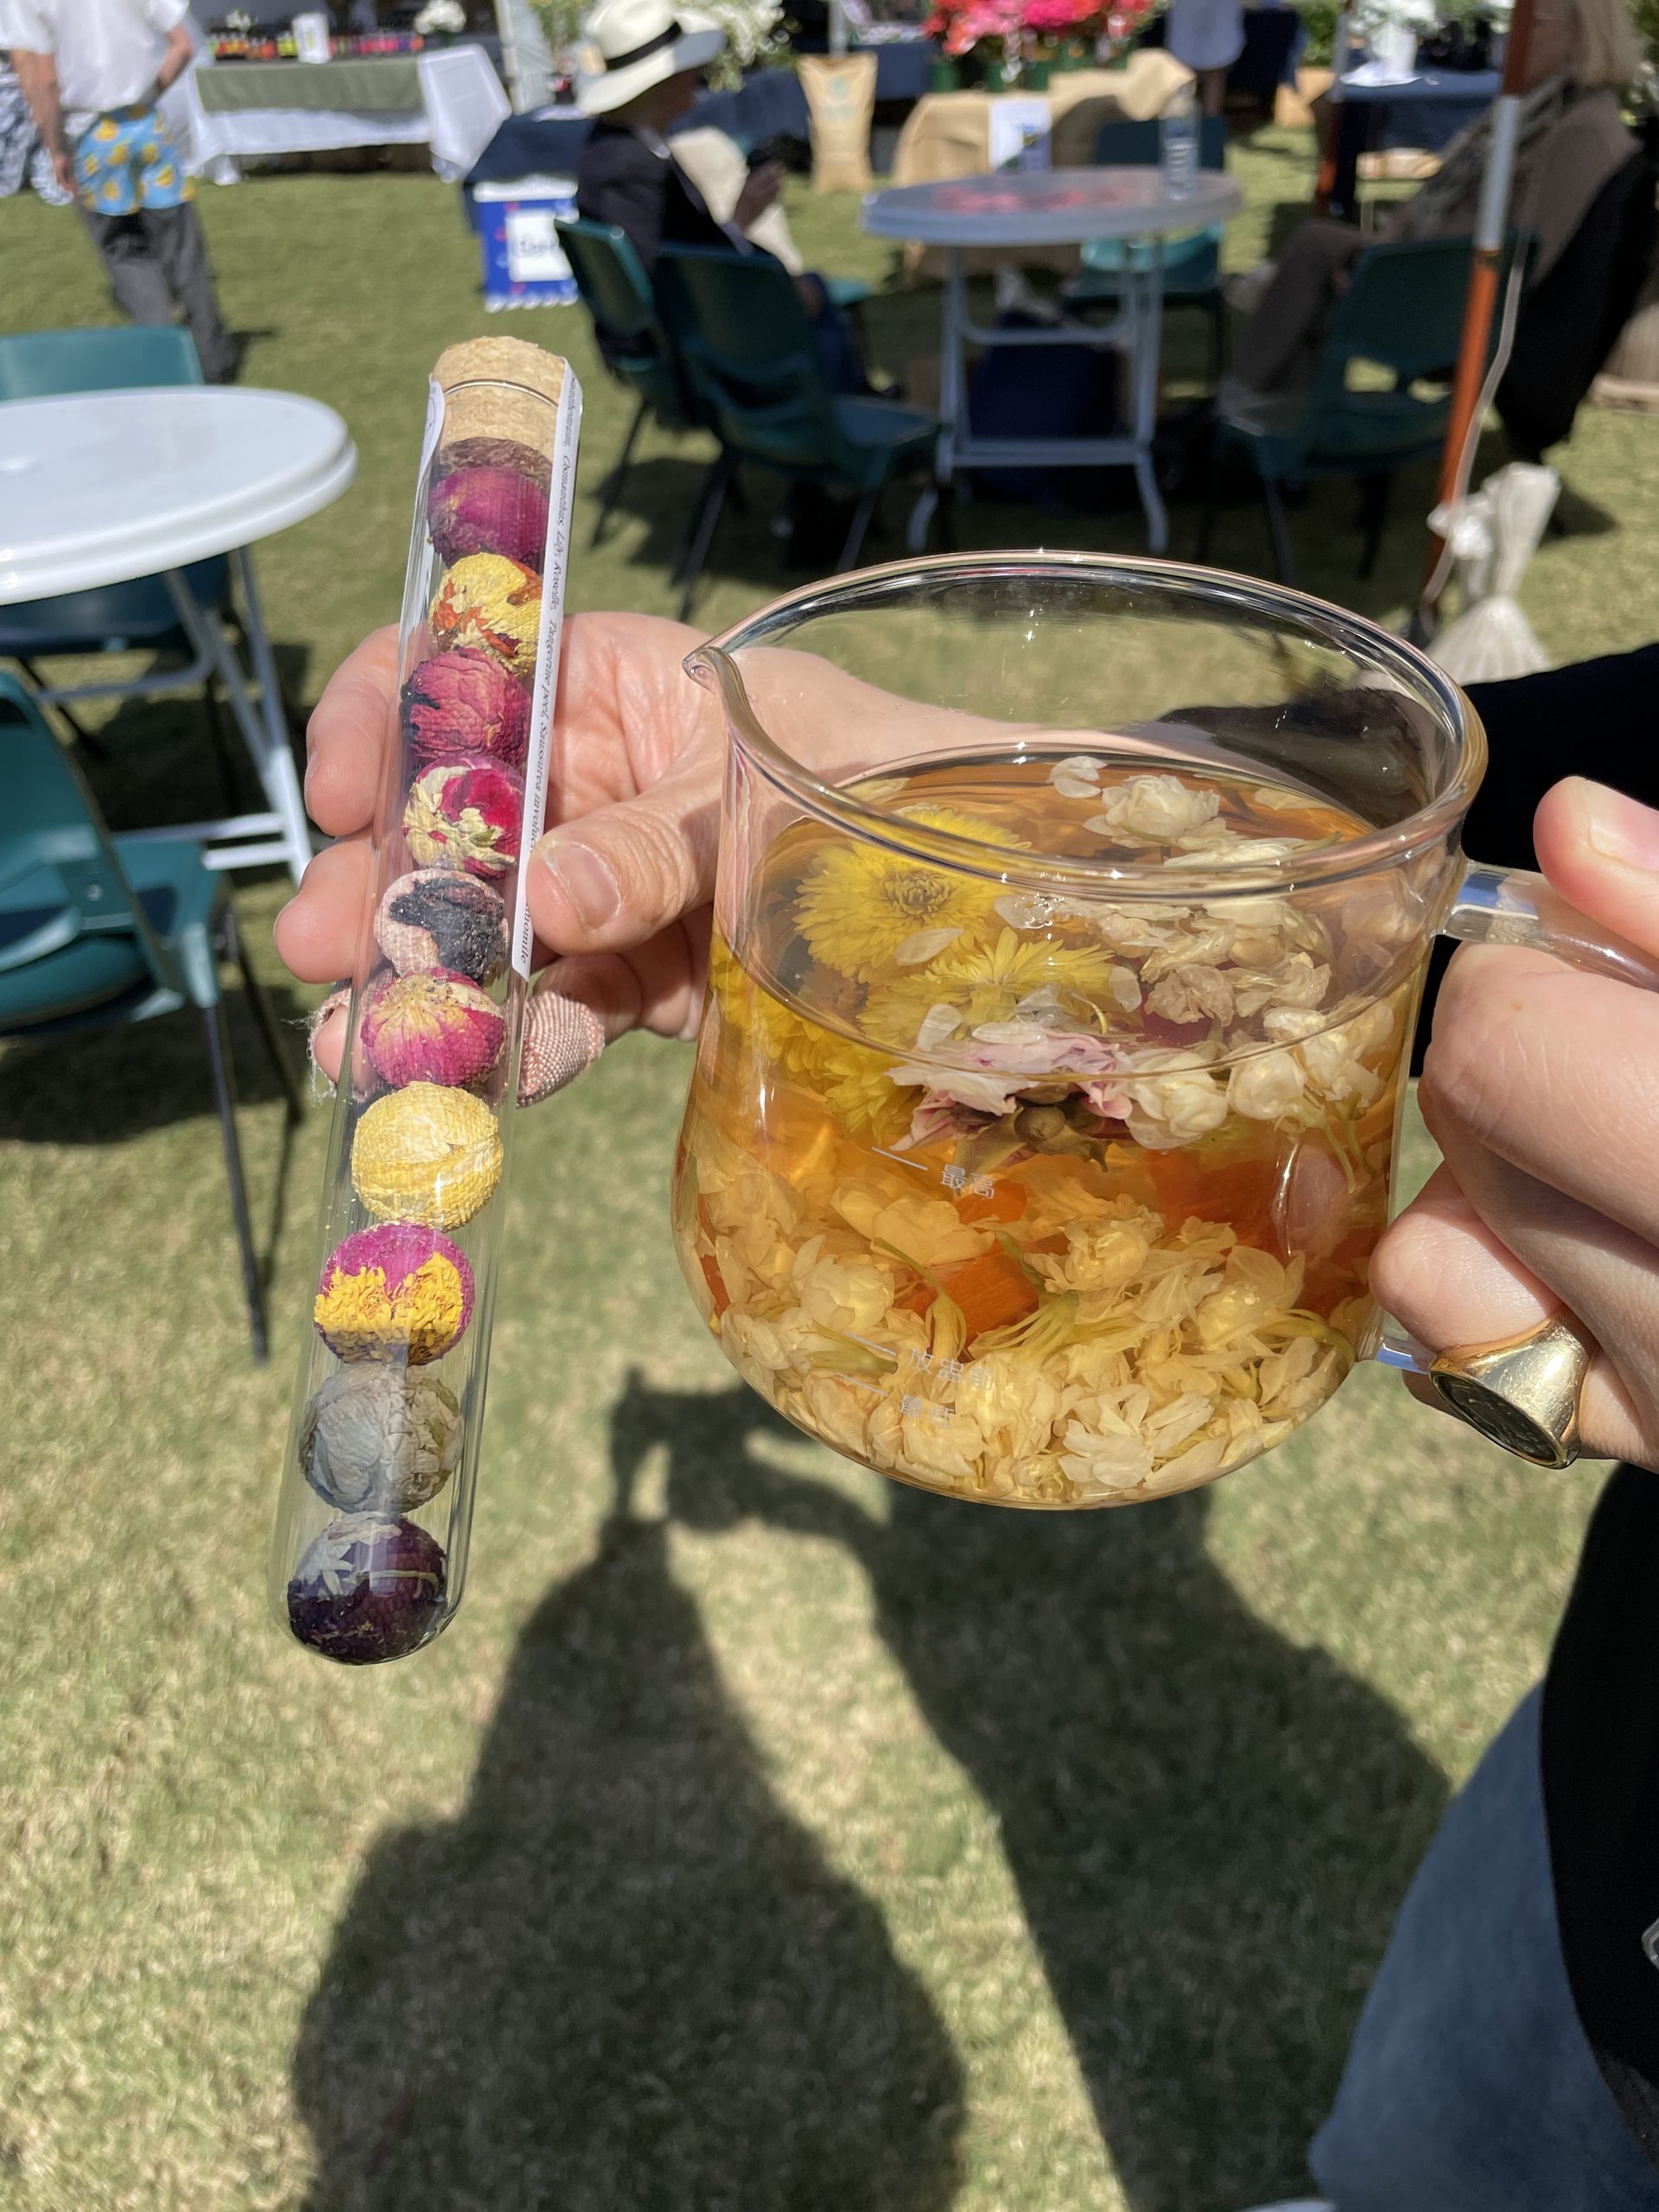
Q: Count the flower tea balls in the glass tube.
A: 10